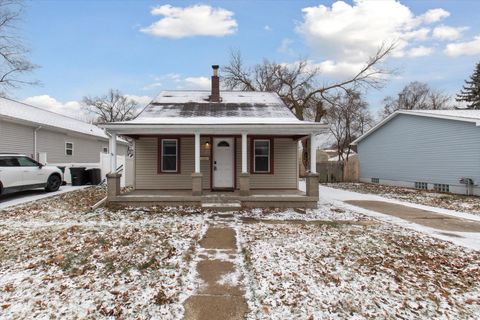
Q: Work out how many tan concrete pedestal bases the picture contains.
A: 4